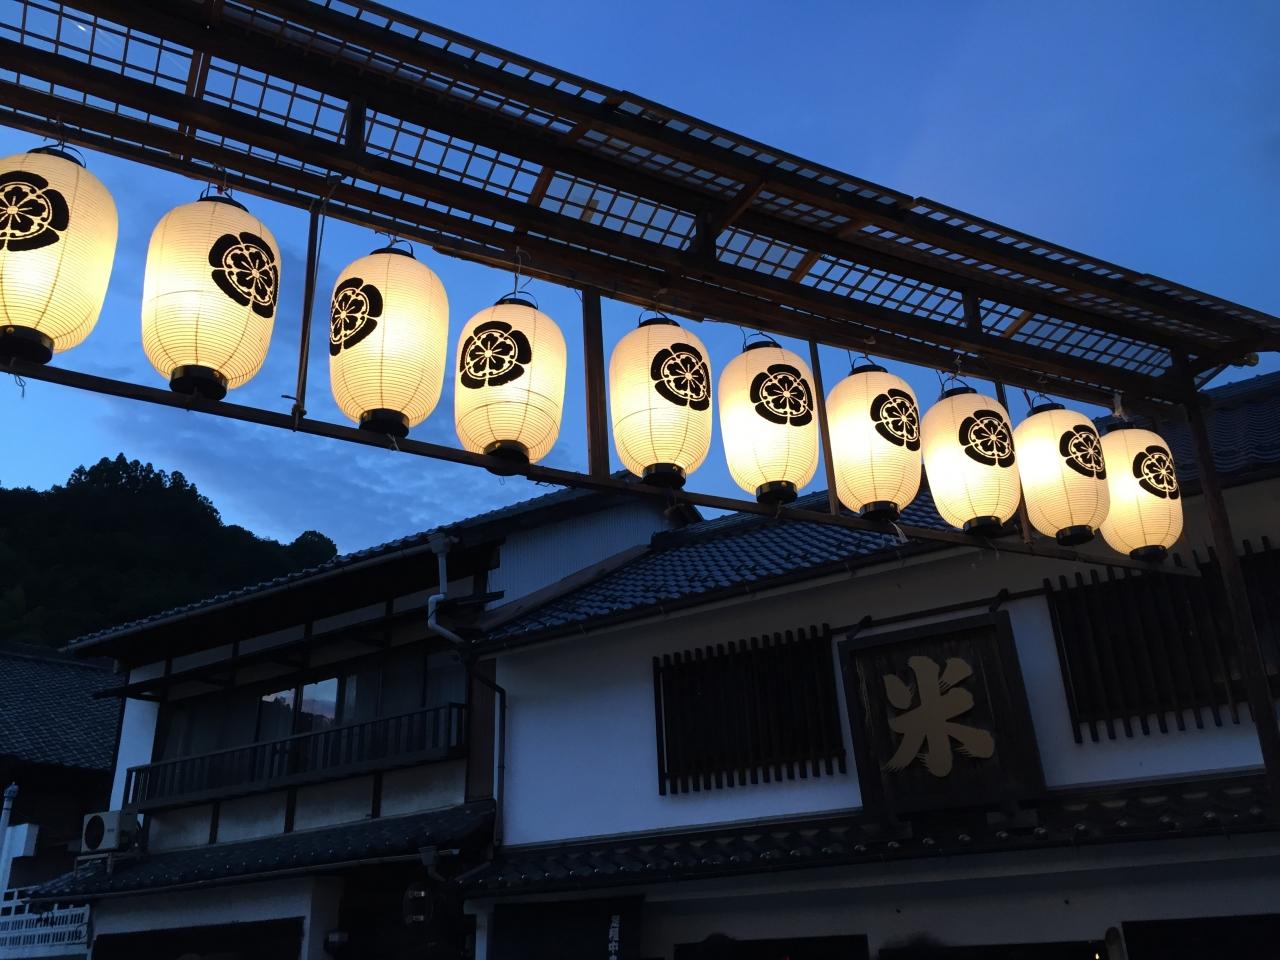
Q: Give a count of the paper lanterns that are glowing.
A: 10